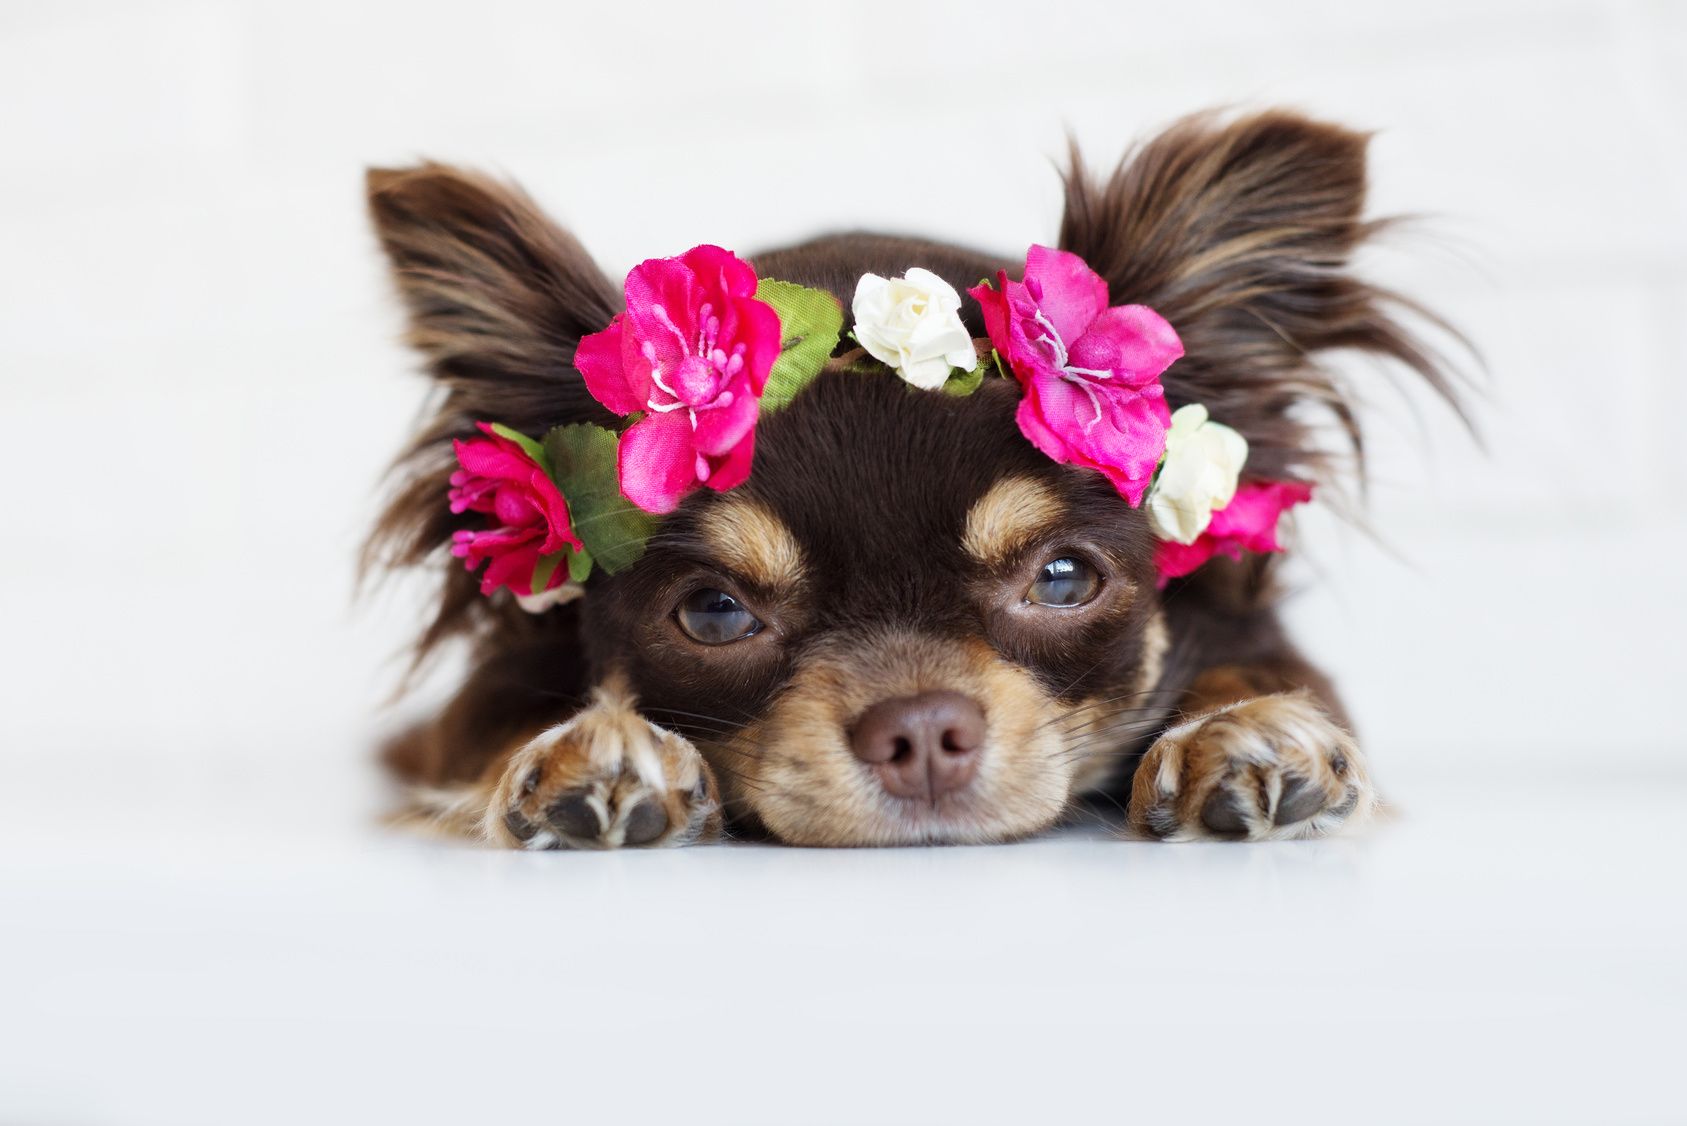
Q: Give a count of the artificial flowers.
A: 6